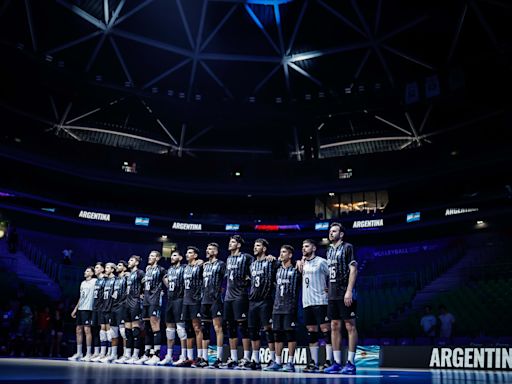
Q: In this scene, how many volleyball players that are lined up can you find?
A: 14